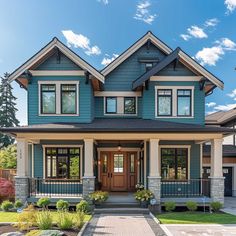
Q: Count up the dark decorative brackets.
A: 7